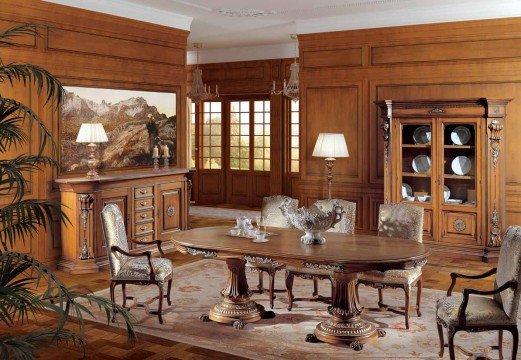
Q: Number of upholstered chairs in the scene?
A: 5